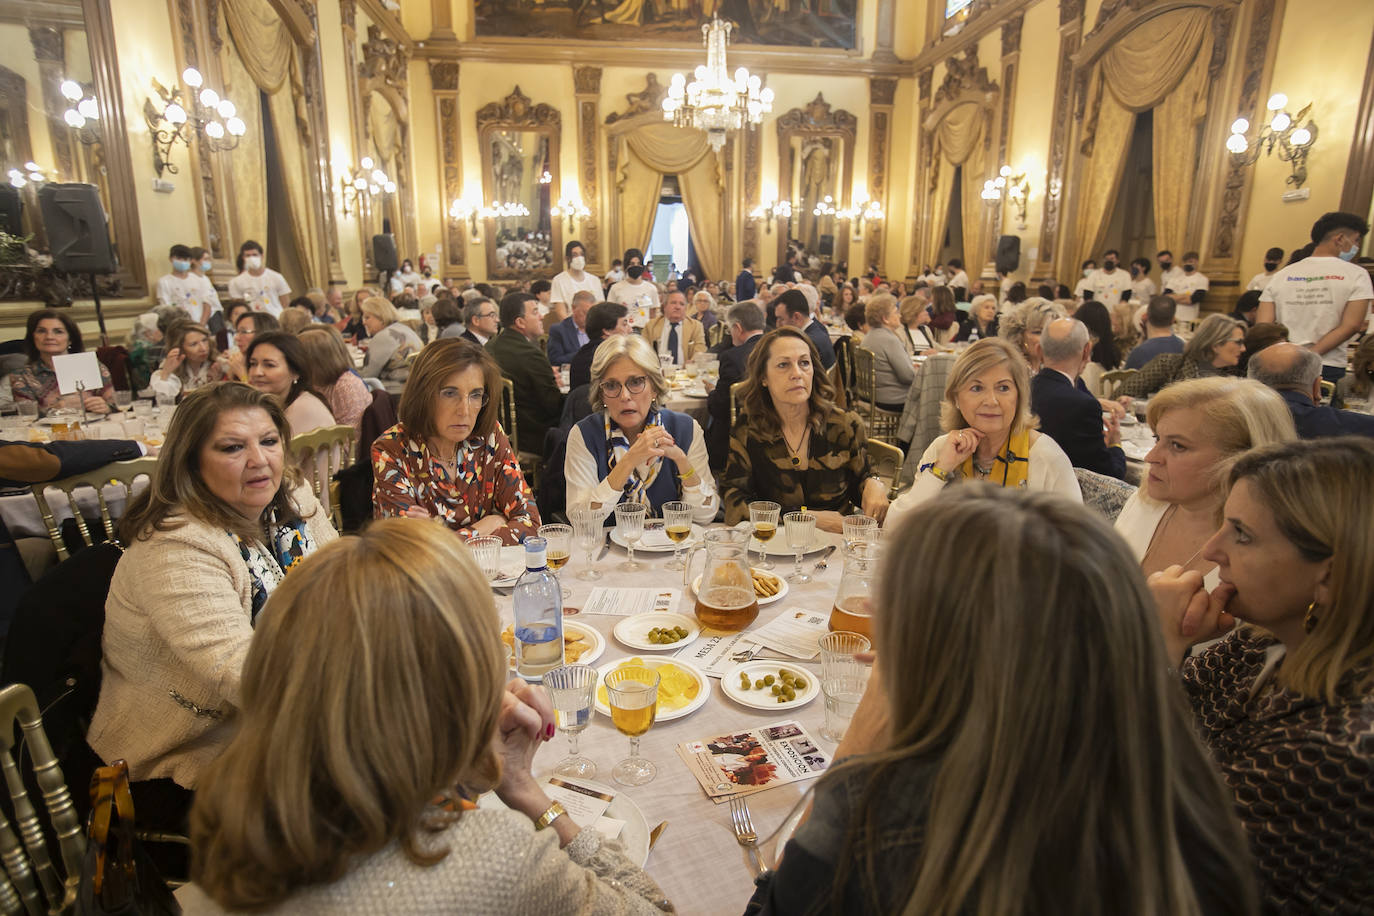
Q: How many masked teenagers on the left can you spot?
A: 3